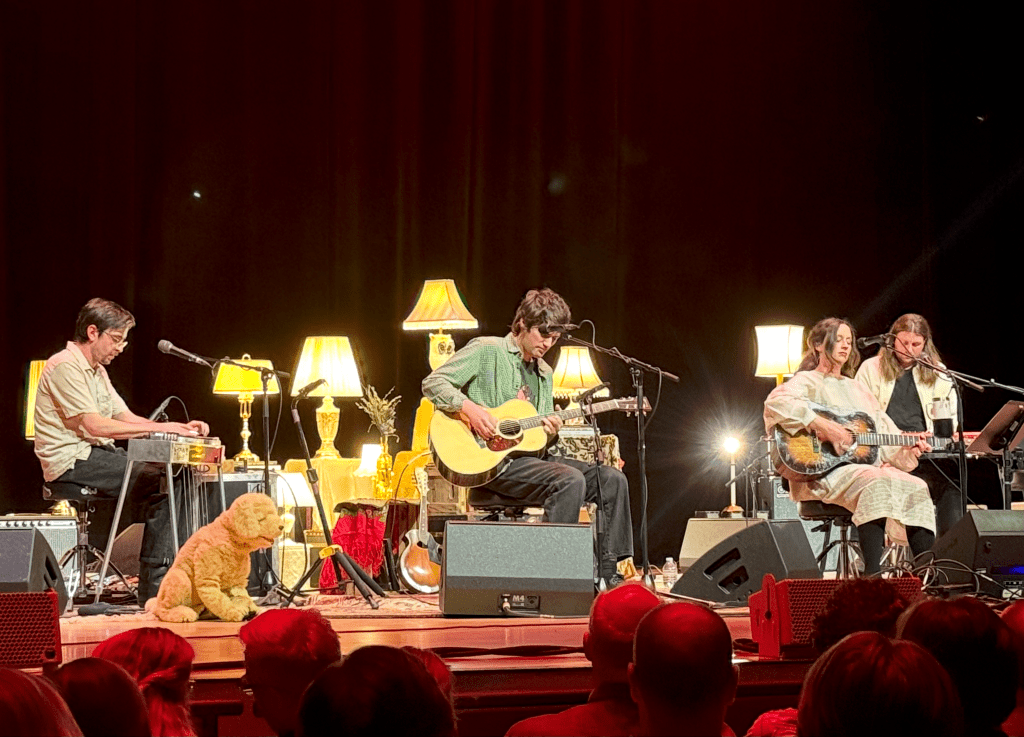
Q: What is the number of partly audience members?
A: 12